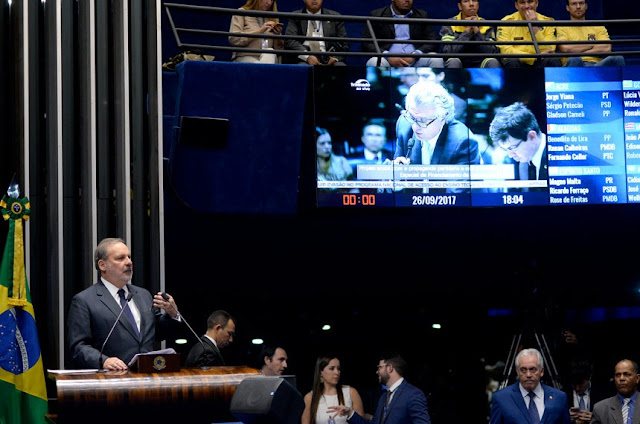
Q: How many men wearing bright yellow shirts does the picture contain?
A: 2